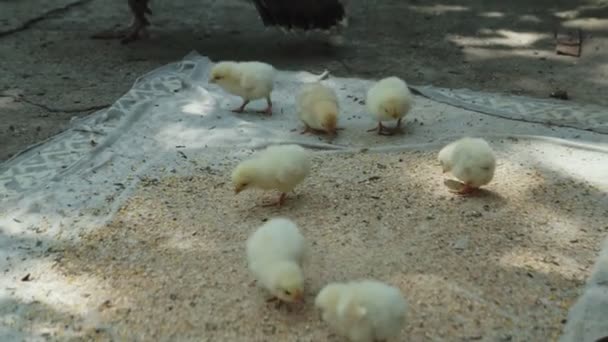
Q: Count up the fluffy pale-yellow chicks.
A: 7